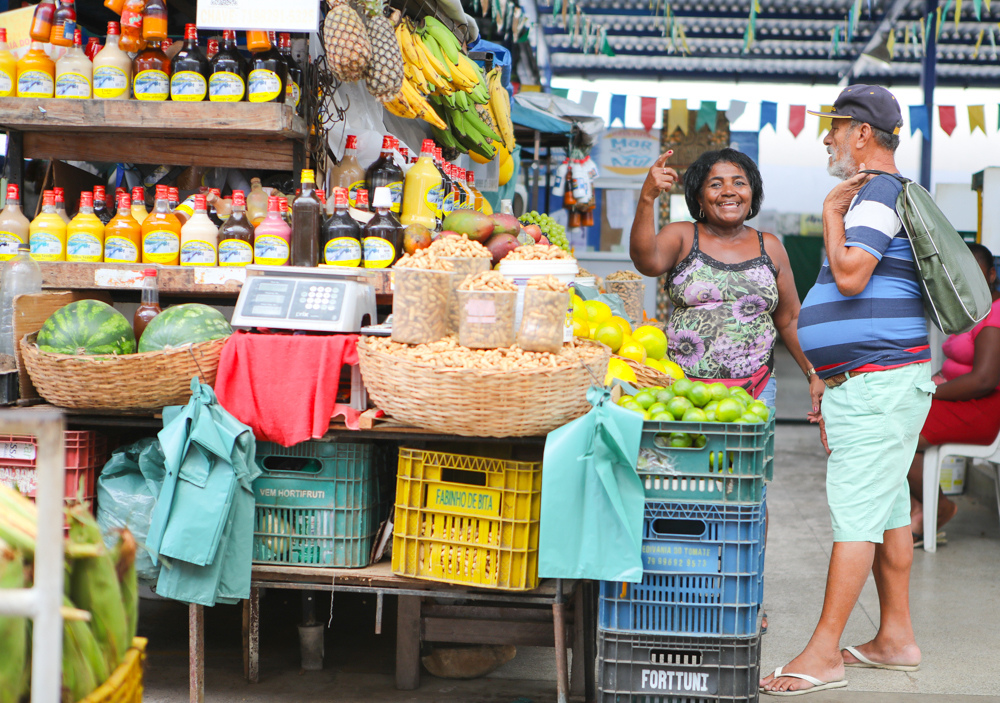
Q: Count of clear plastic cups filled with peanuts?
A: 5